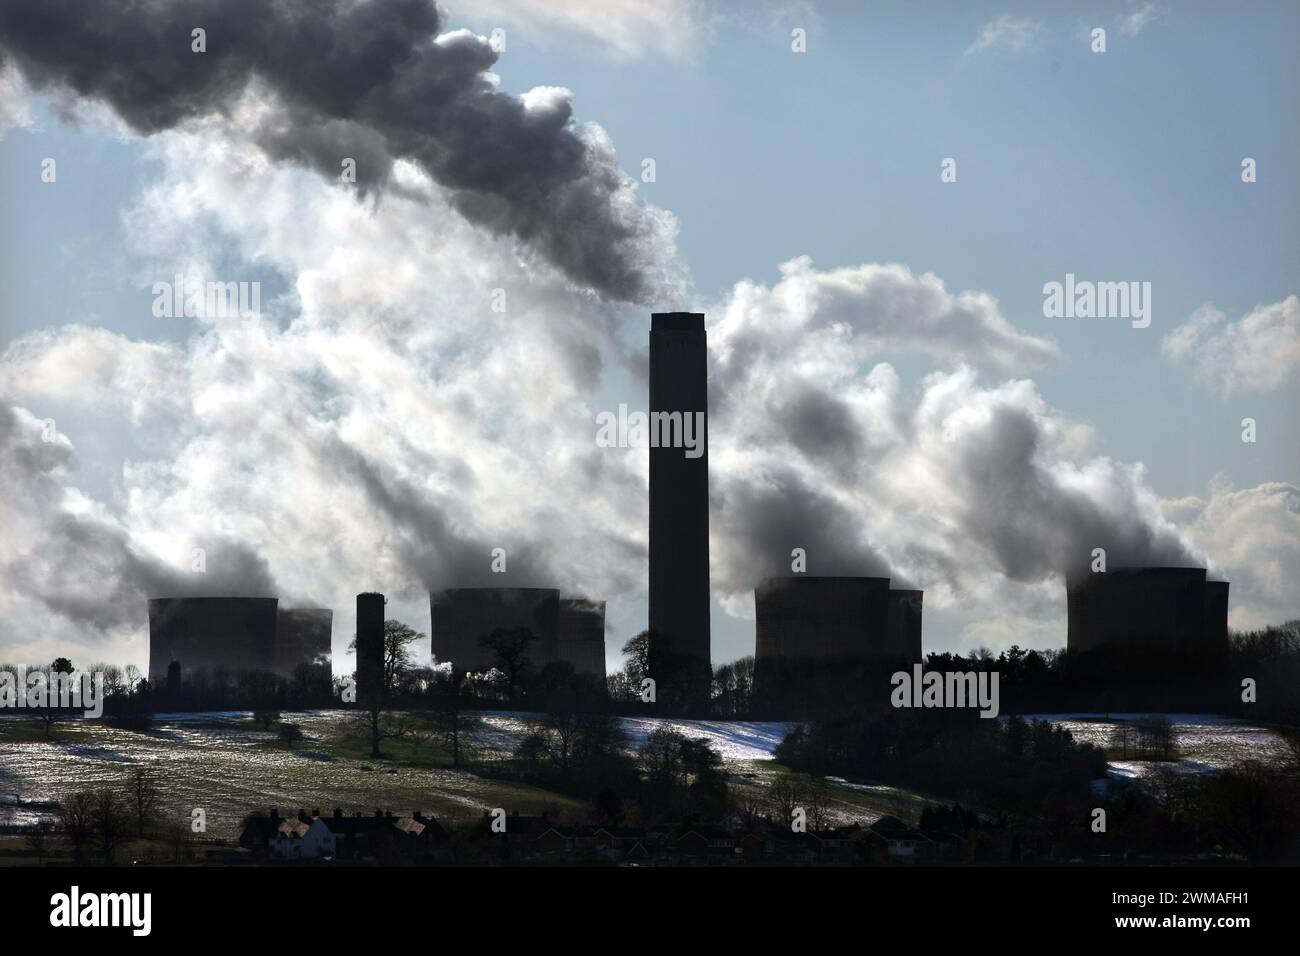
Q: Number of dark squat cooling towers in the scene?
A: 8